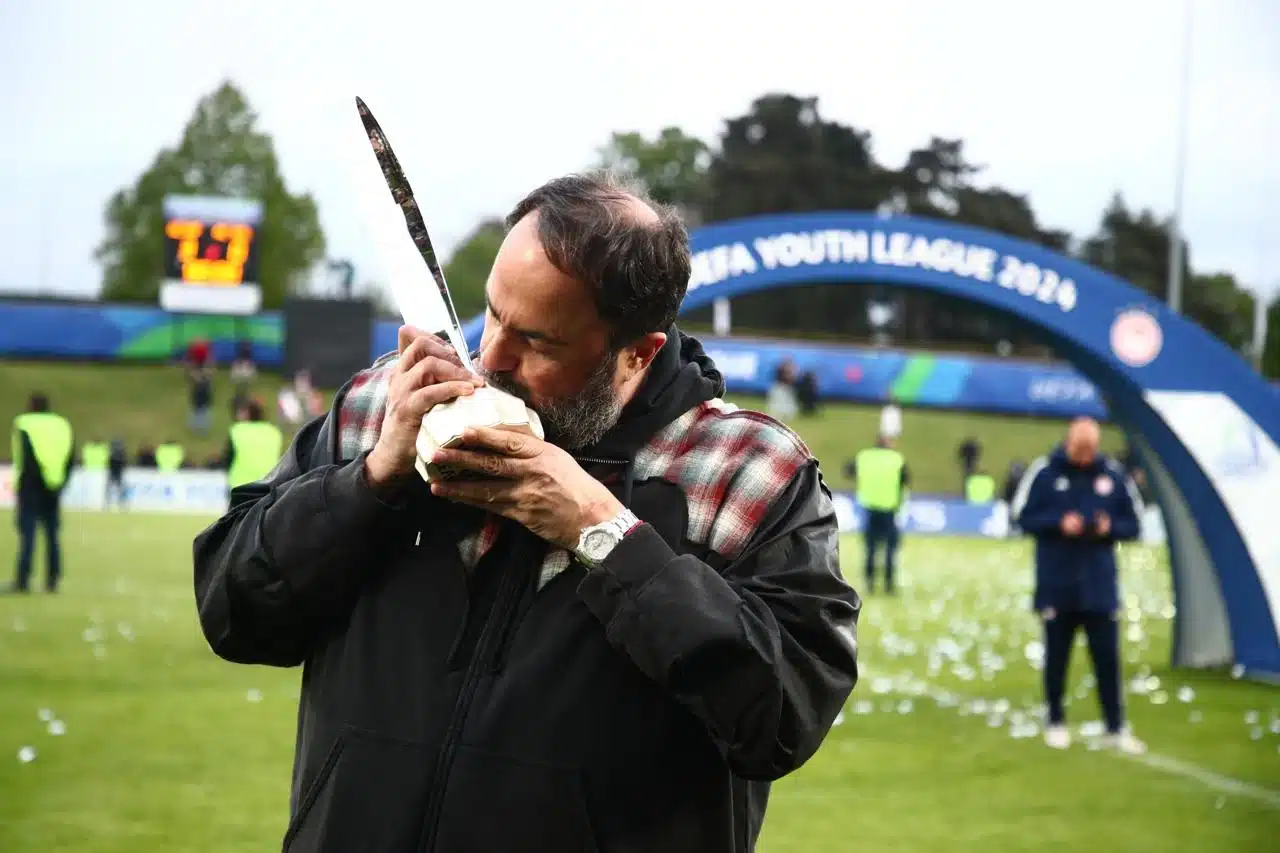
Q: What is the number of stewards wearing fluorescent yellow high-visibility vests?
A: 6